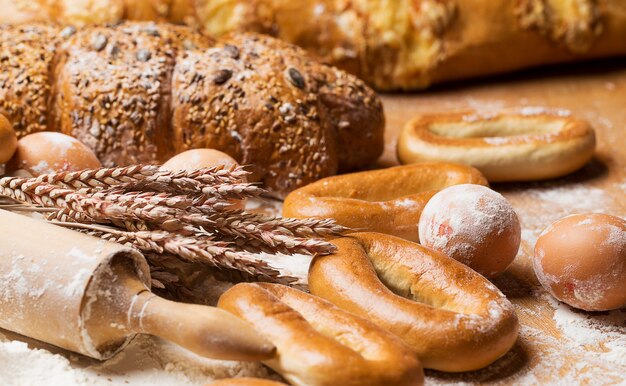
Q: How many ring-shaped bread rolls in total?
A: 4